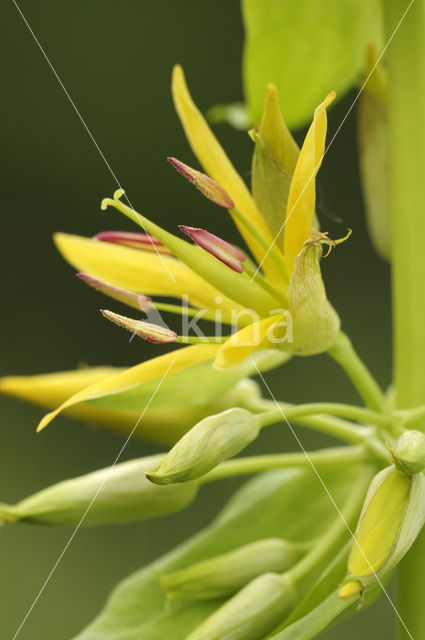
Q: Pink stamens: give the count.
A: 5